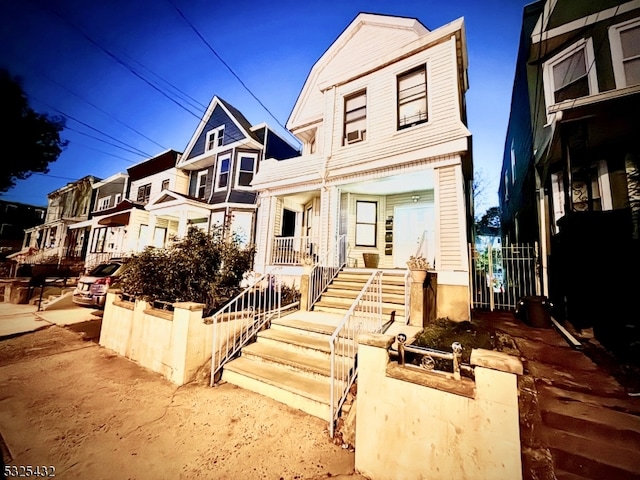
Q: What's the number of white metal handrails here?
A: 4